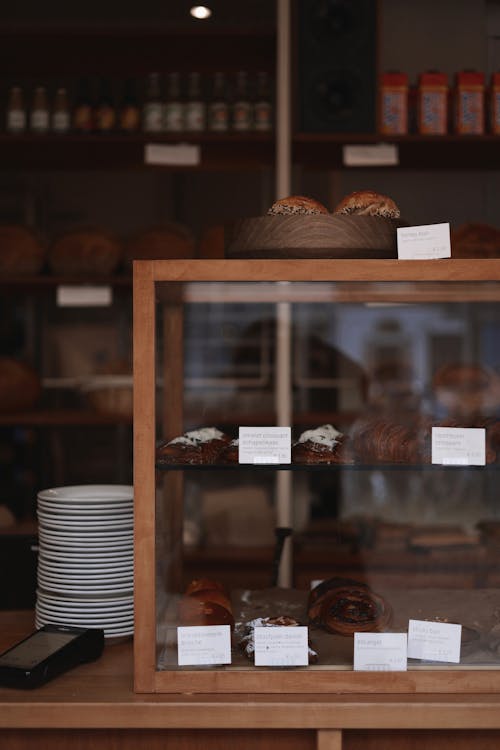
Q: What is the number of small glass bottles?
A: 12